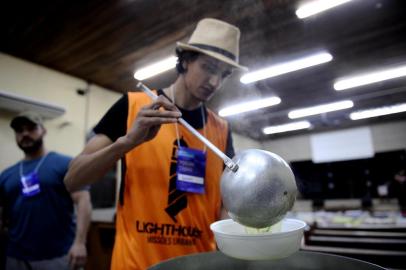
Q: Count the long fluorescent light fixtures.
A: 8